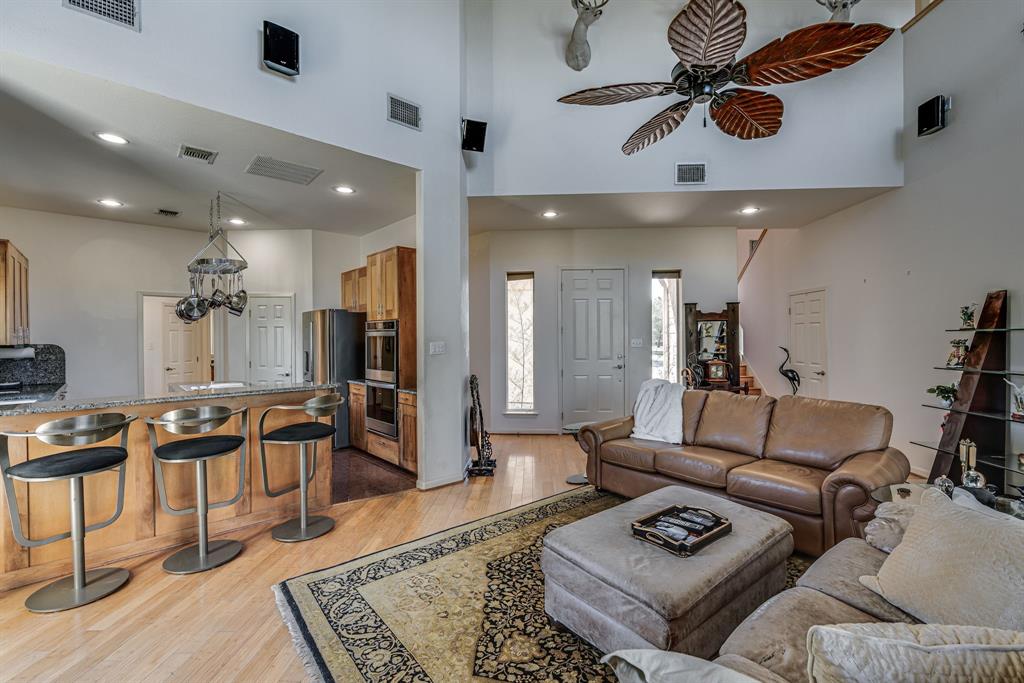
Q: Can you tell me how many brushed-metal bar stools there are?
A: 3